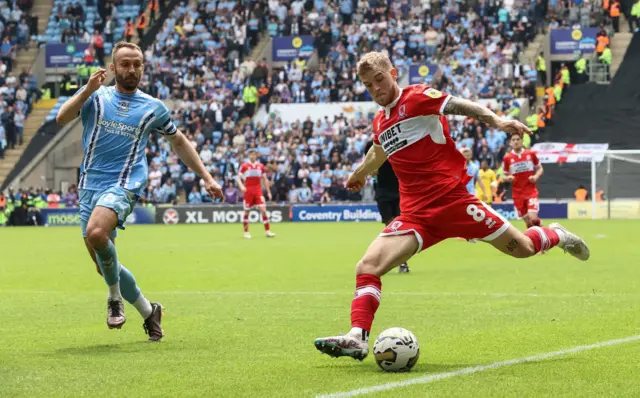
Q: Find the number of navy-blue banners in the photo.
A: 4